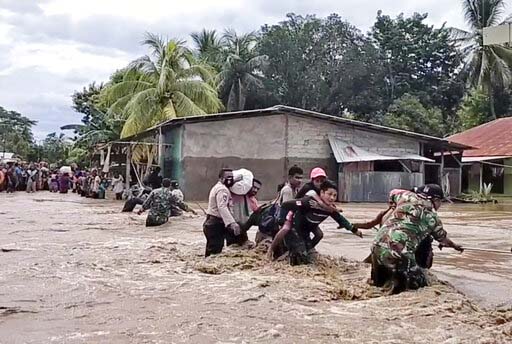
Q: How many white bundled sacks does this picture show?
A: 2